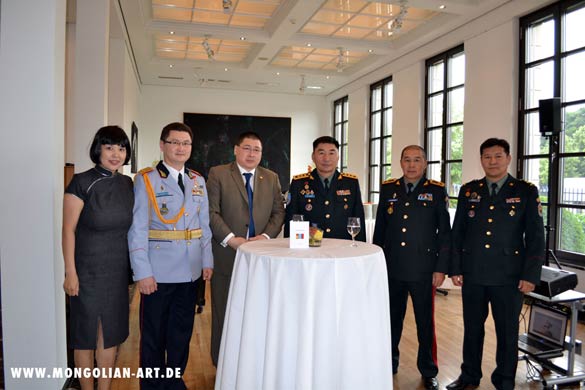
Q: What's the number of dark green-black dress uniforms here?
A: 3